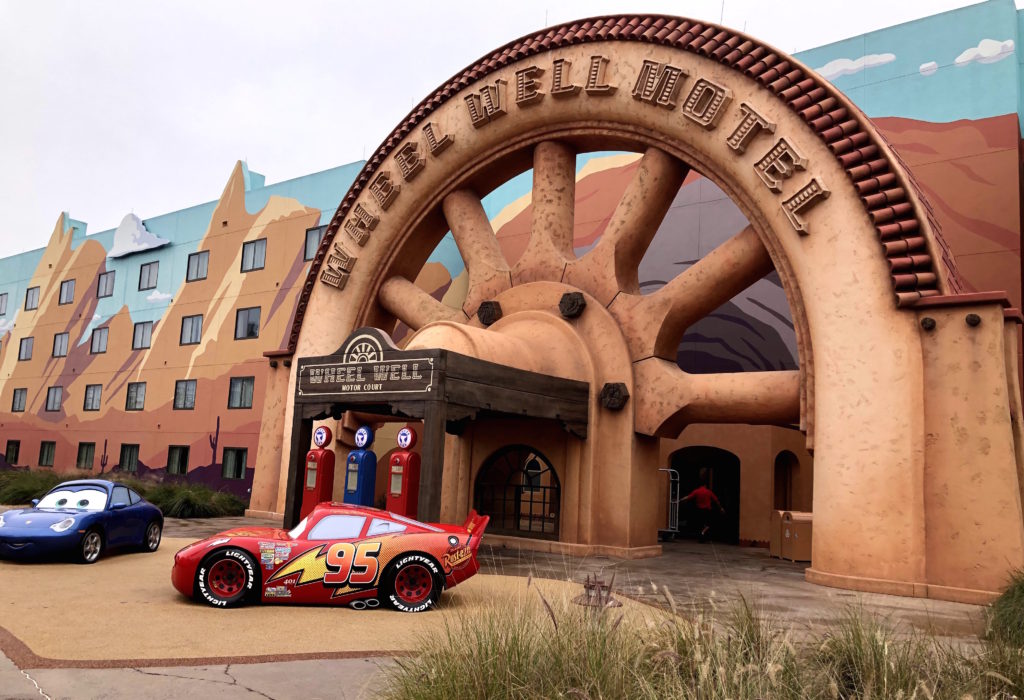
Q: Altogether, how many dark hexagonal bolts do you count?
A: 3